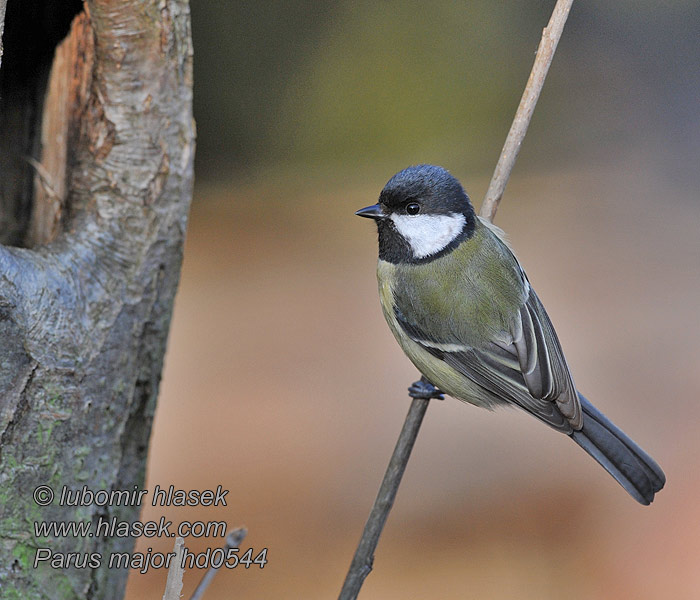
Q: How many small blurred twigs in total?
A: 2